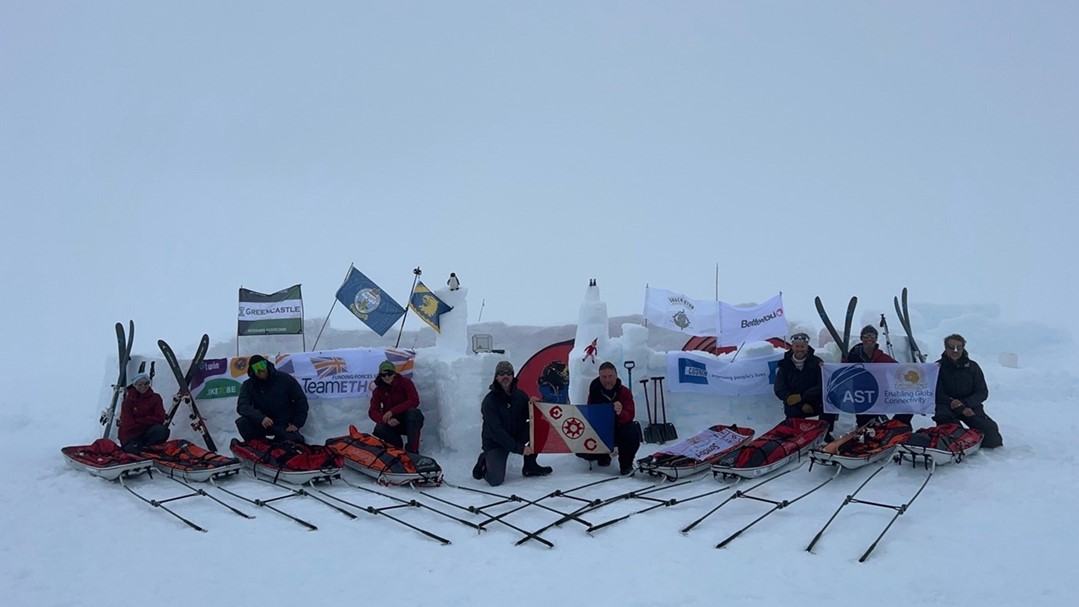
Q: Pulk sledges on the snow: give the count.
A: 8